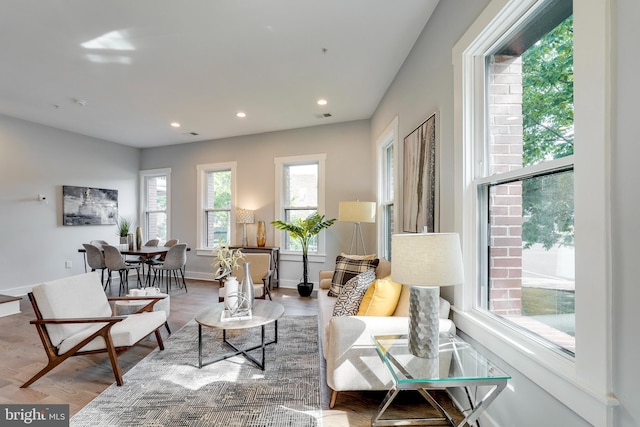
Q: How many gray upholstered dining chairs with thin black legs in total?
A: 6